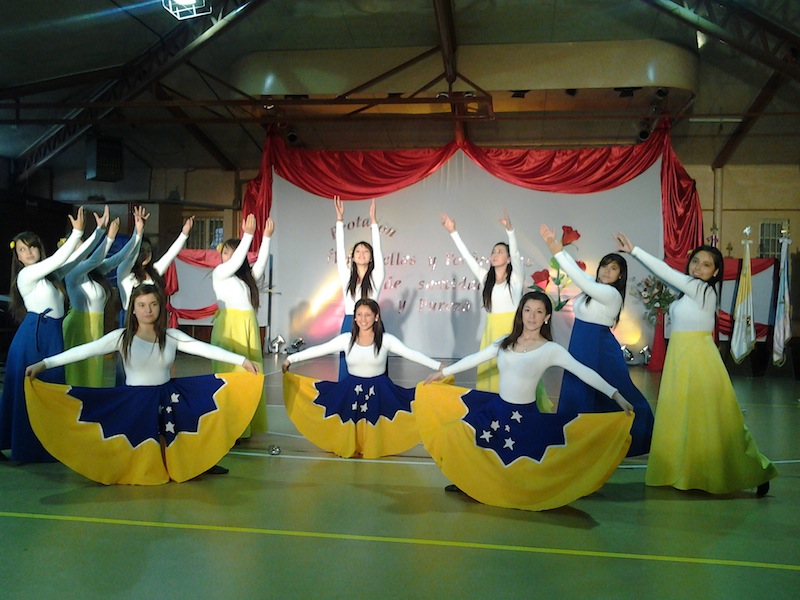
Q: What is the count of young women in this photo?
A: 11